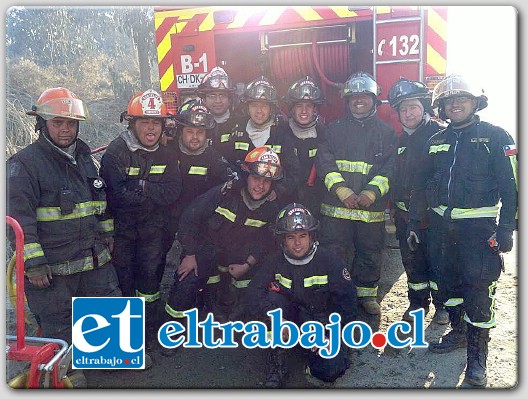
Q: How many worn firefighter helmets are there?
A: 11